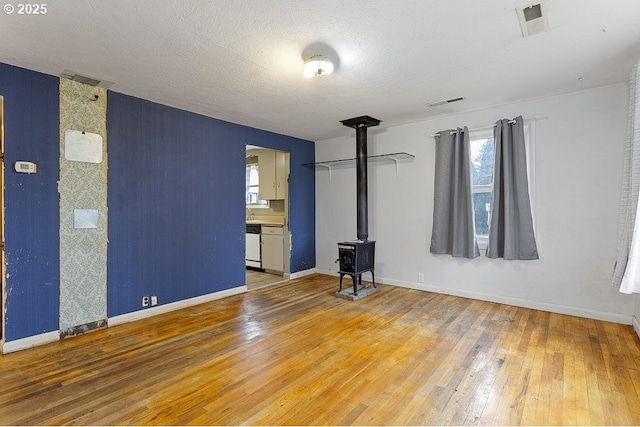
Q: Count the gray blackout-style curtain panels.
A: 2